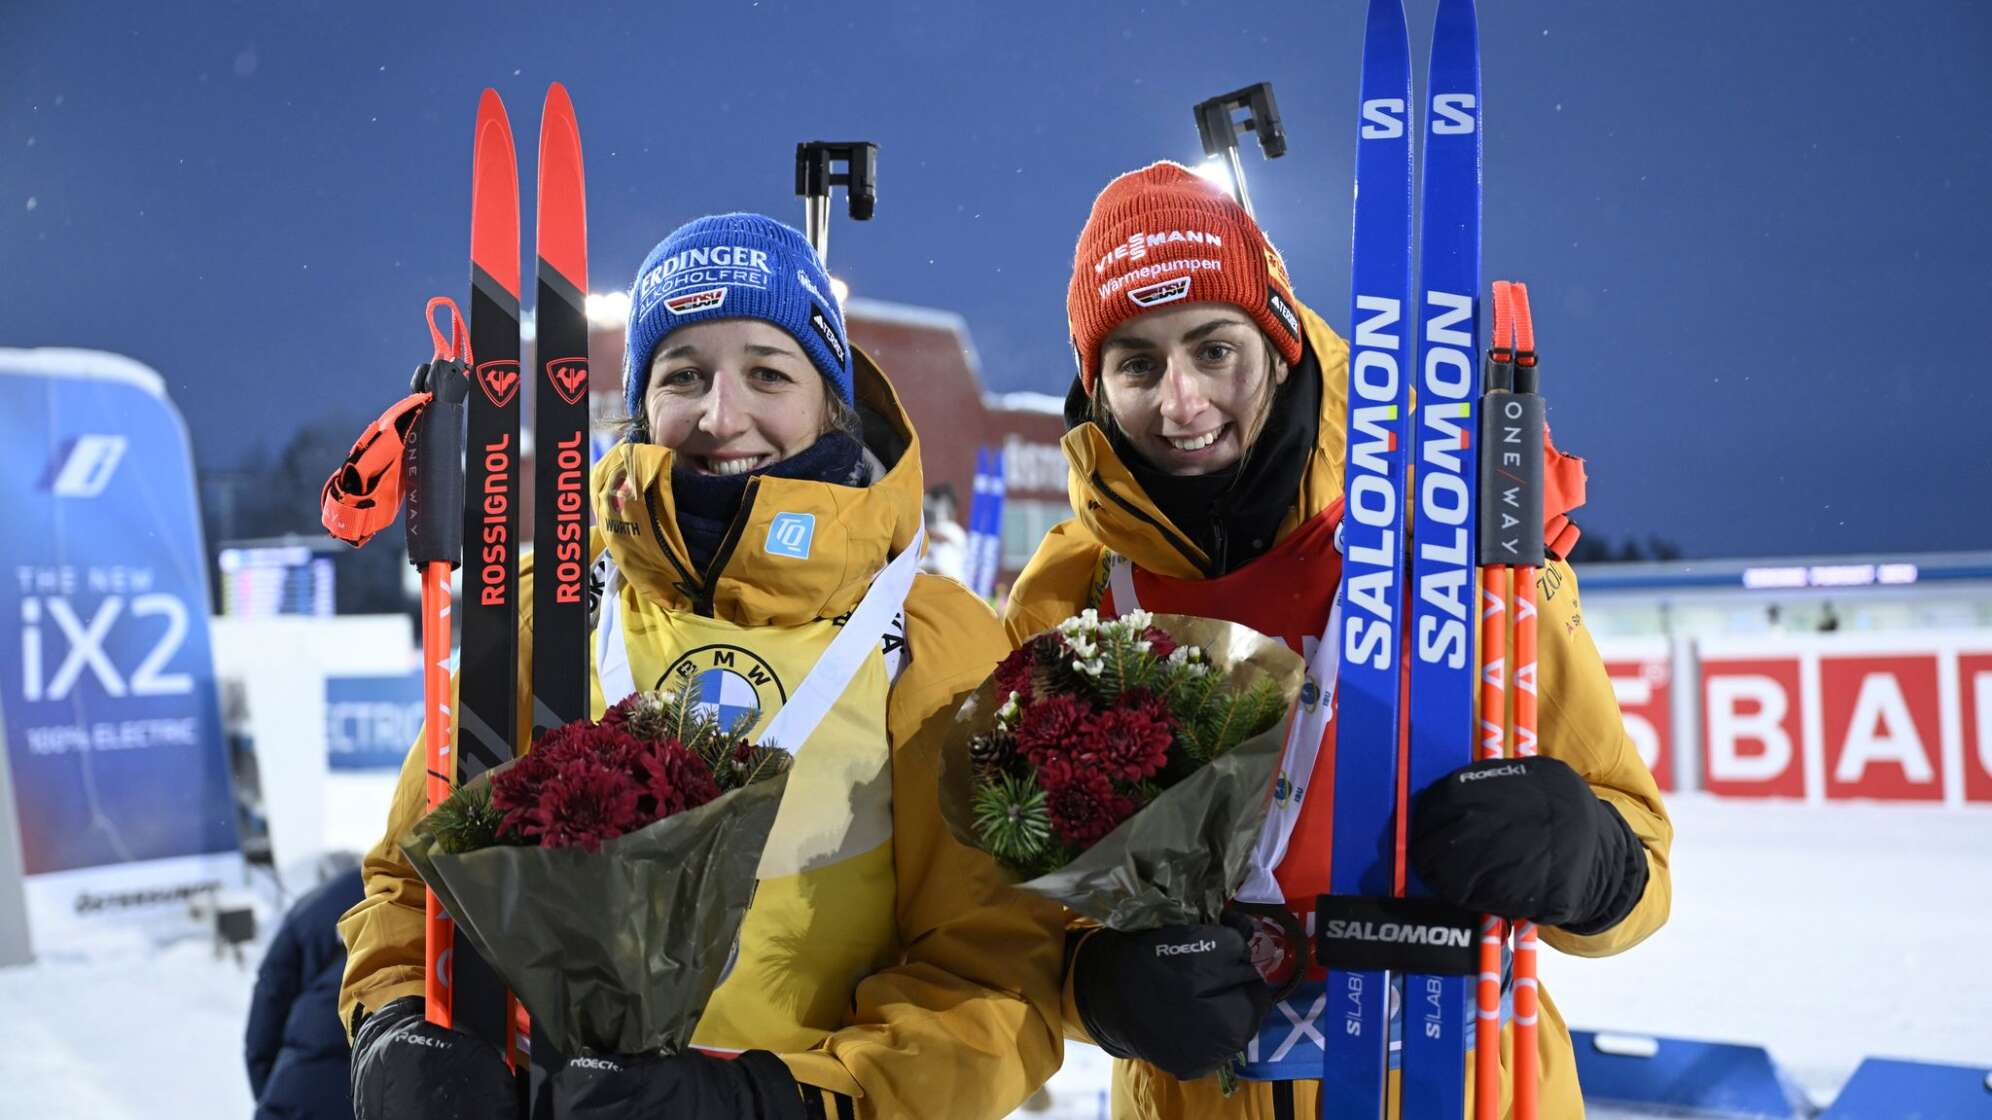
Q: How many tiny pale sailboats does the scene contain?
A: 0